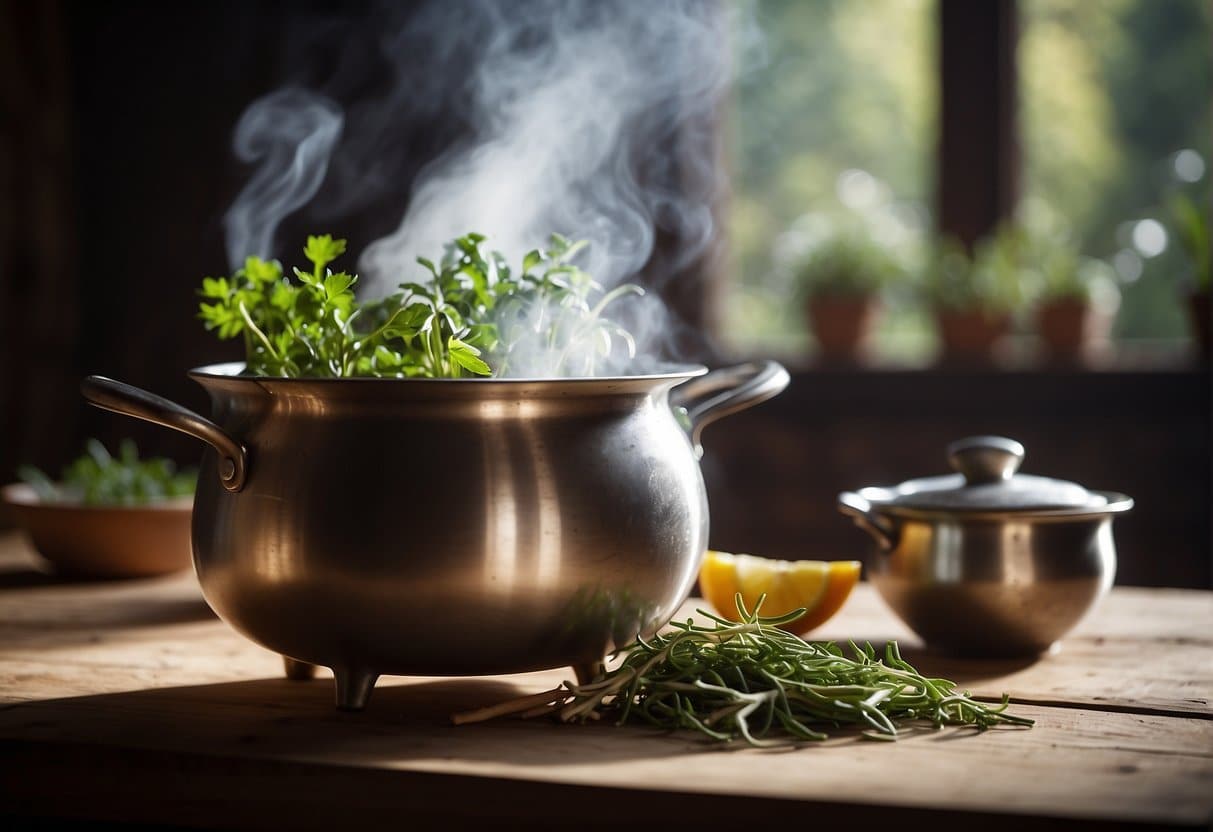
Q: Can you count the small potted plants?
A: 4